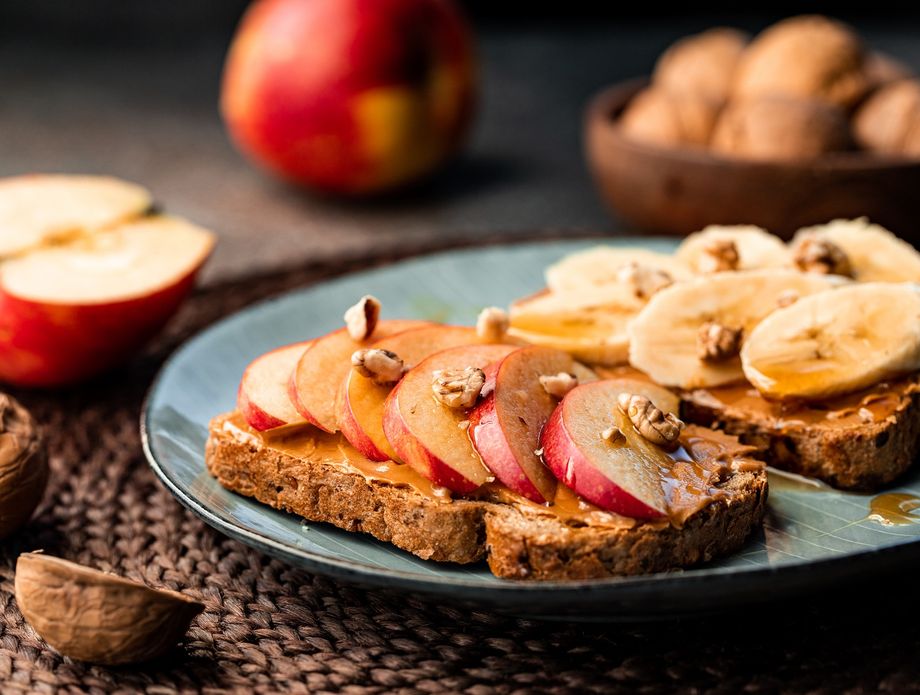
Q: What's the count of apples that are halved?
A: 1